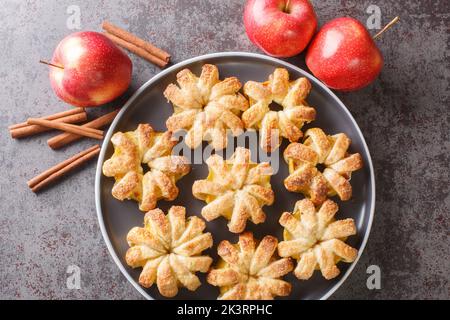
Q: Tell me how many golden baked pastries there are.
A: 8